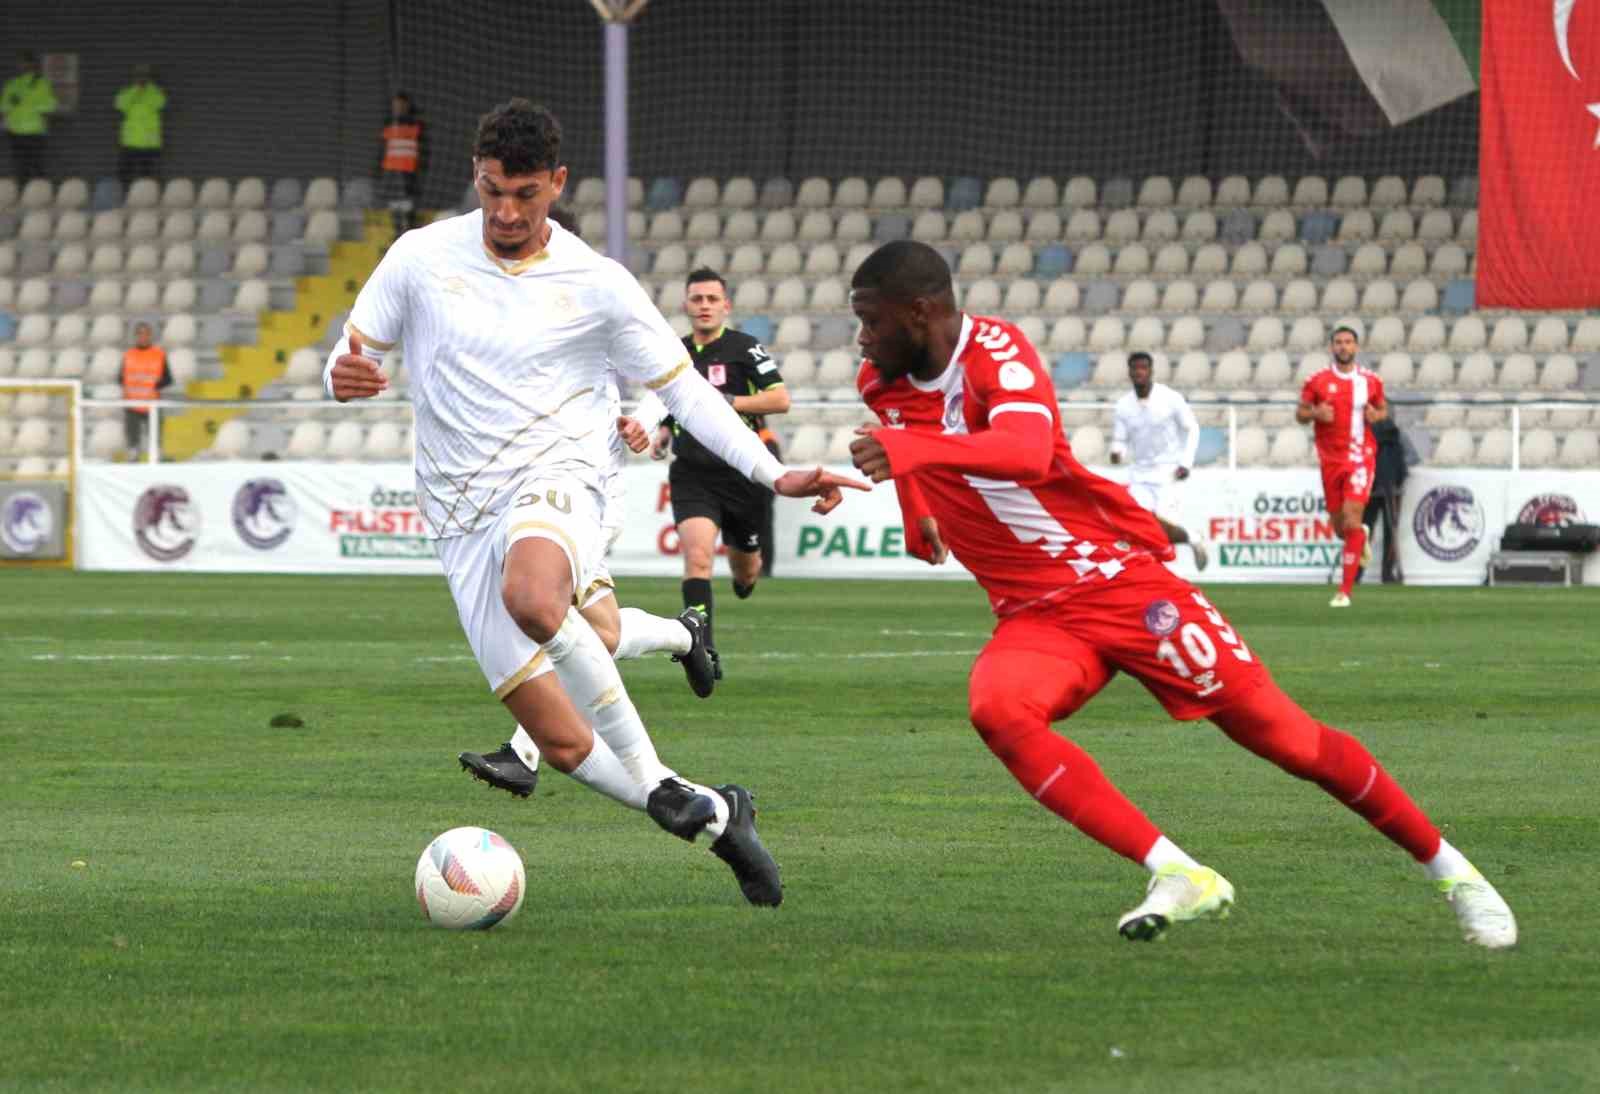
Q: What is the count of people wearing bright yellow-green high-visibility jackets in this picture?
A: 2